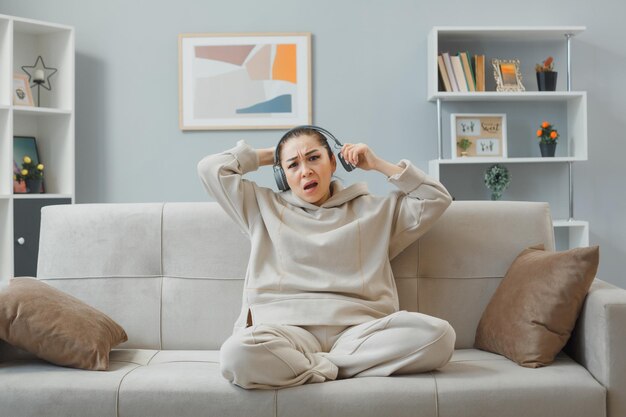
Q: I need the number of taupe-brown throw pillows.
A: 2